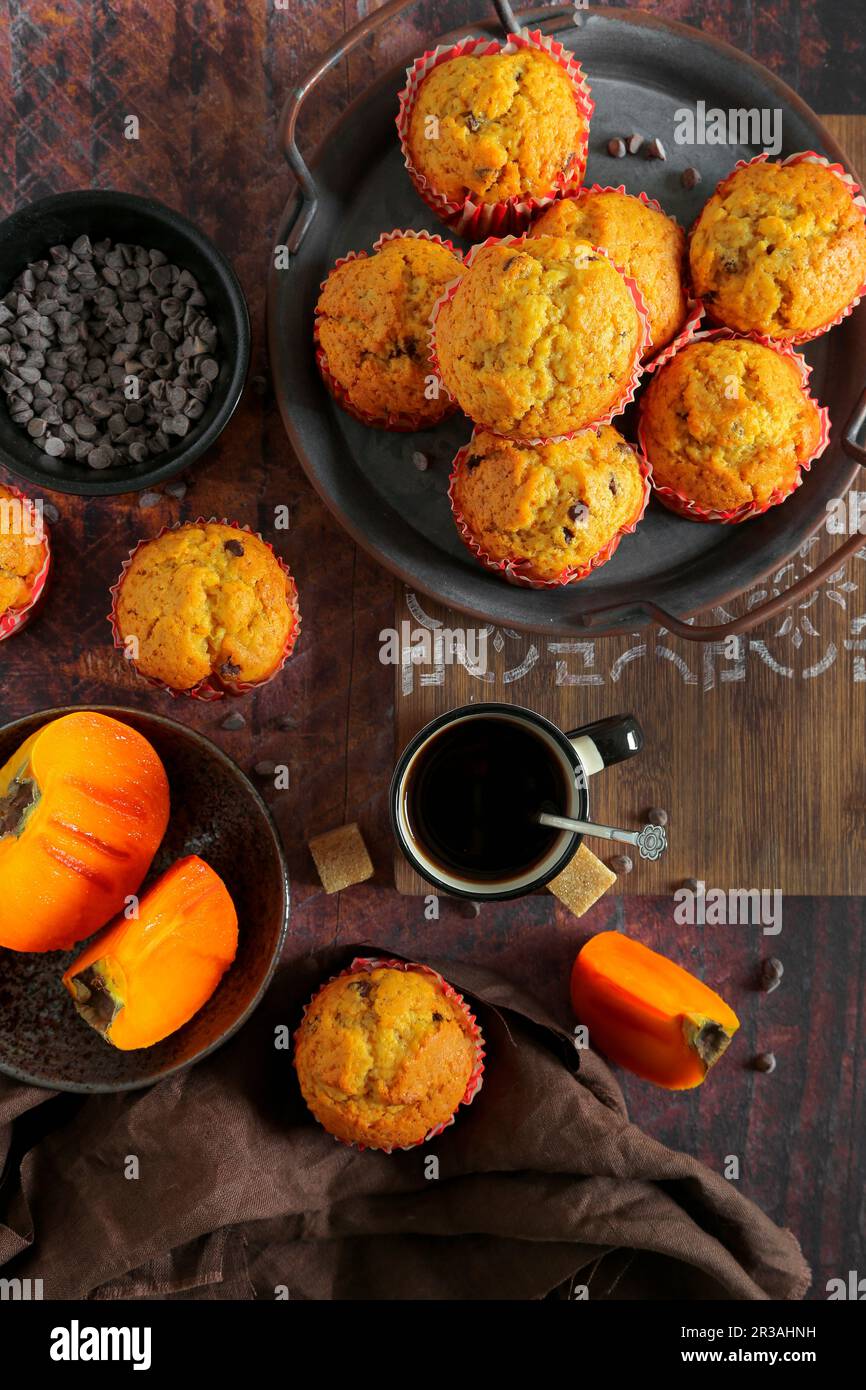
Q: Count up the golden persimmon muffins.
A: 10